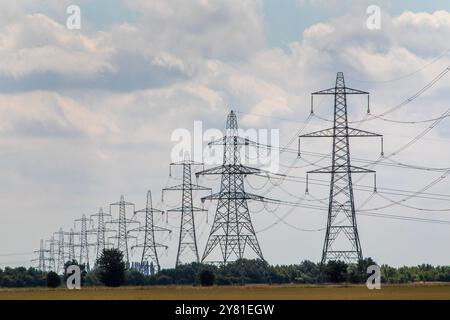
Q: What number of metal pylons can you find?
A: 11